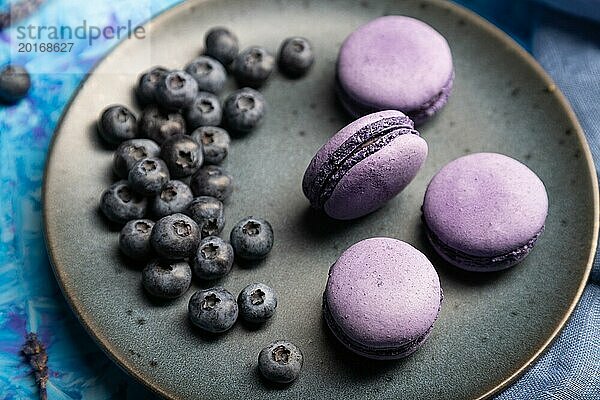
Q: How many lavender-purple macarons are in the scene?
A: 4